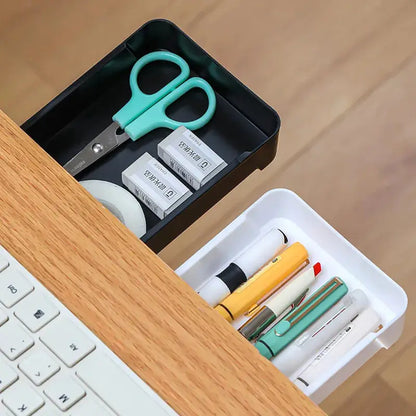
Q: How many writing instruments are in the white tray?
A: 6